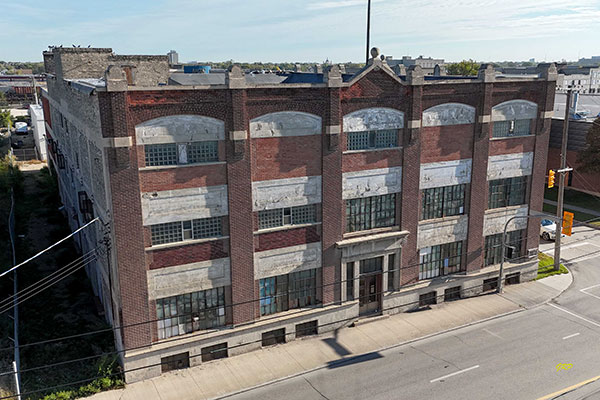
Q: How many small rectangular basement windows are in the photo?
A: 8